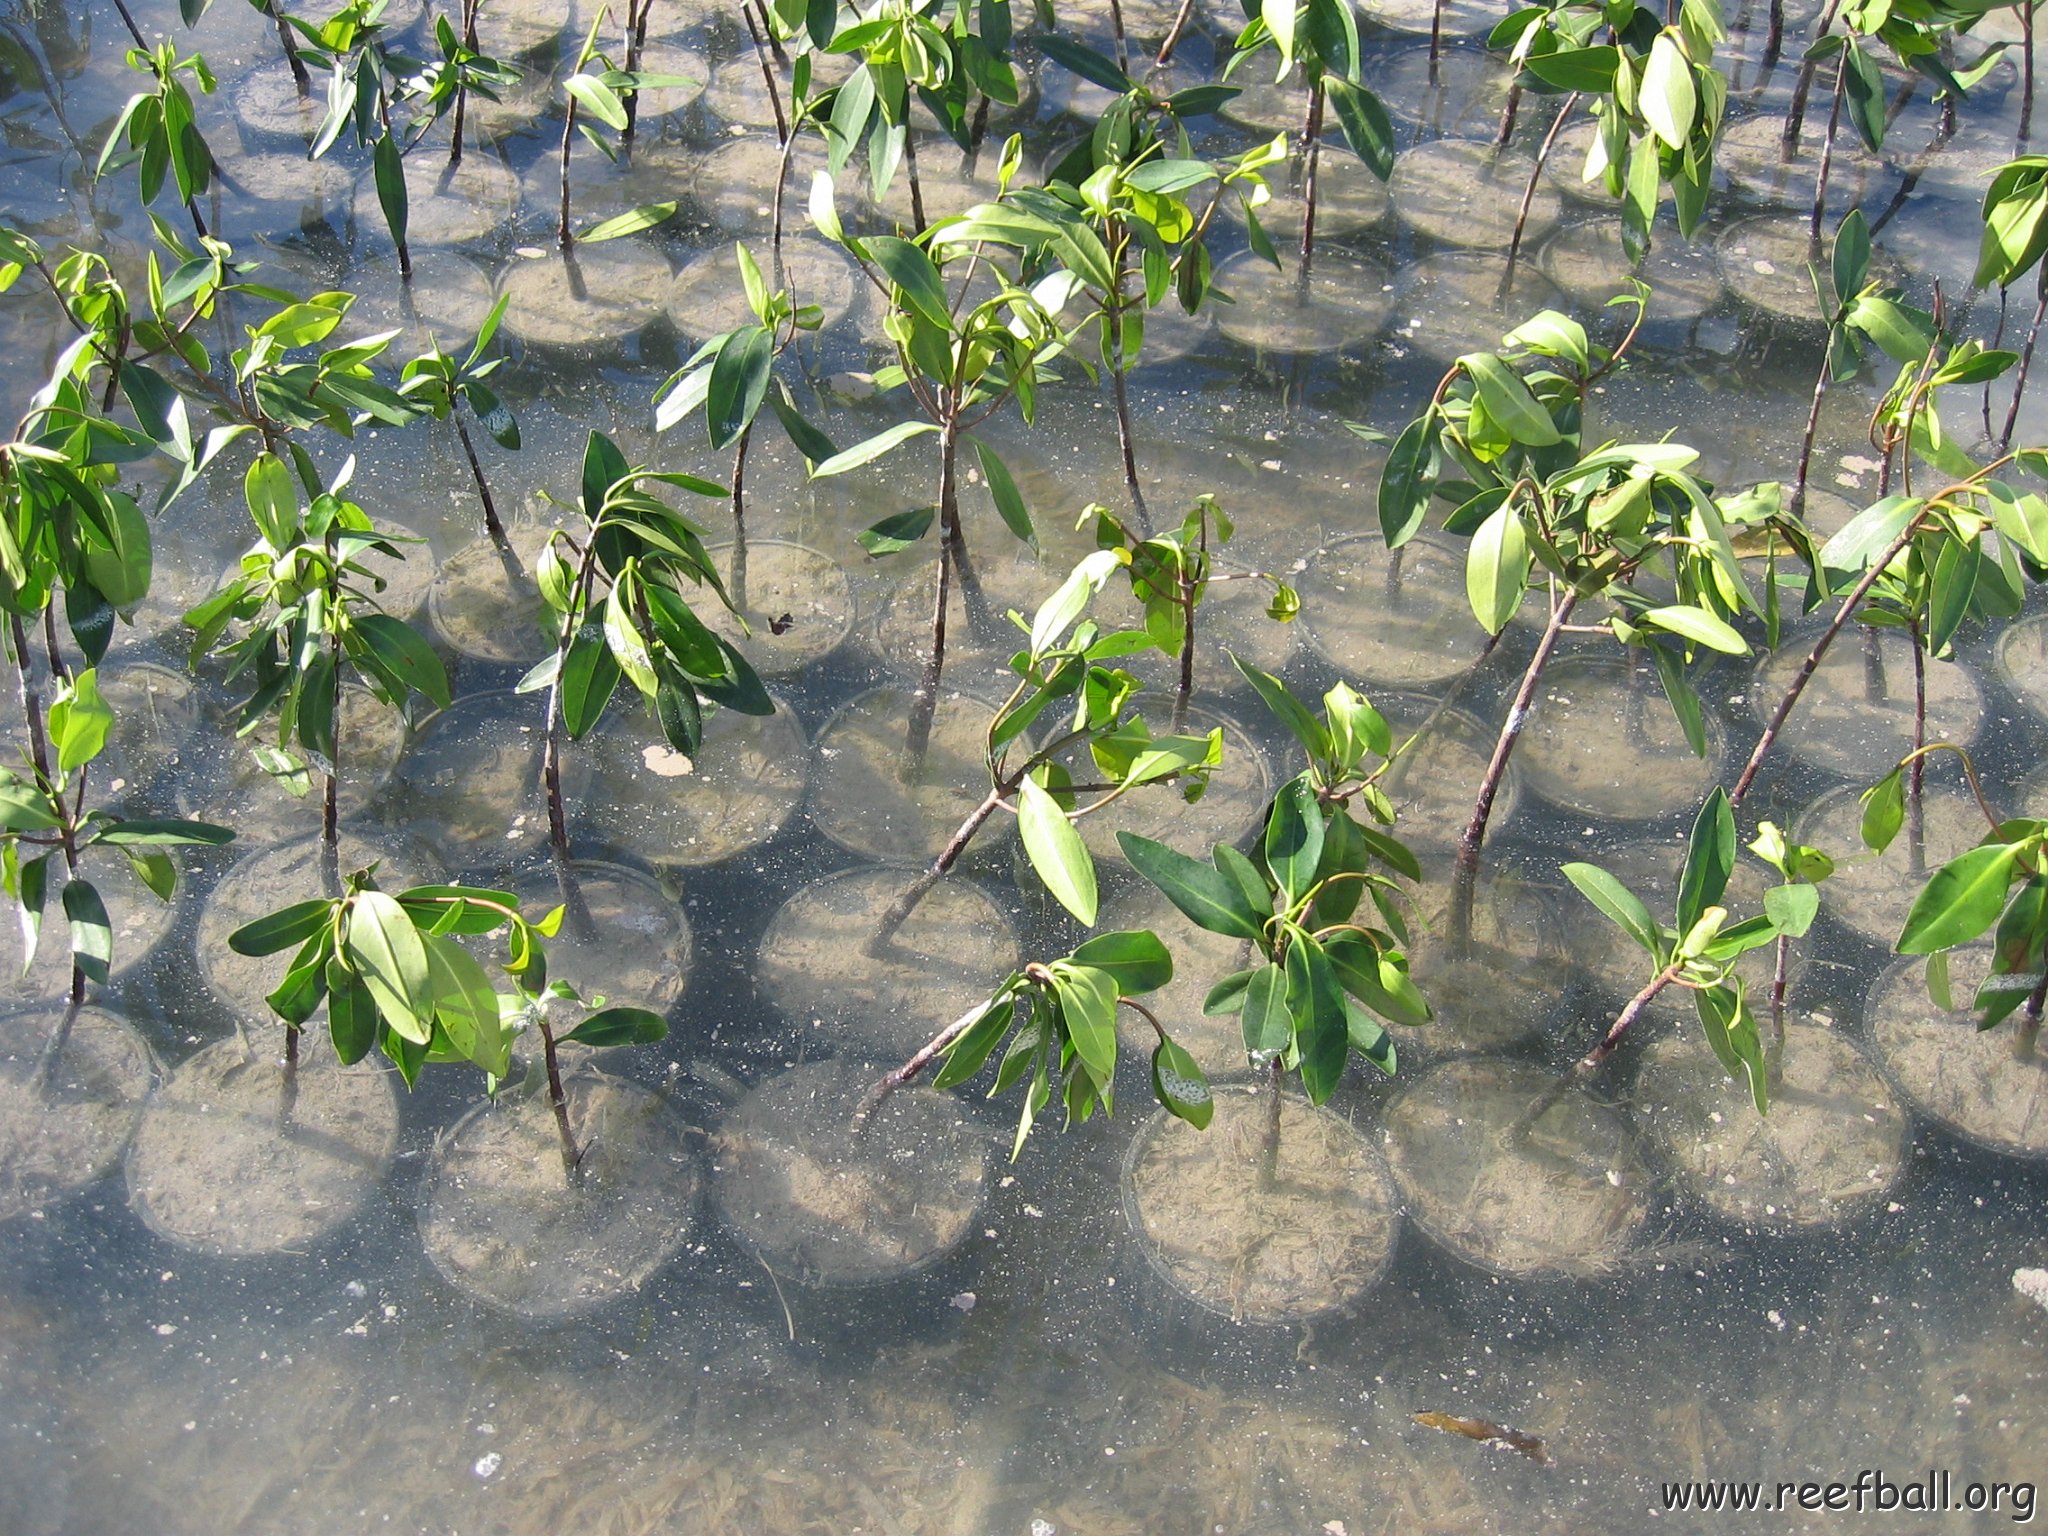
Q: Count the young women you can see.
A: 0